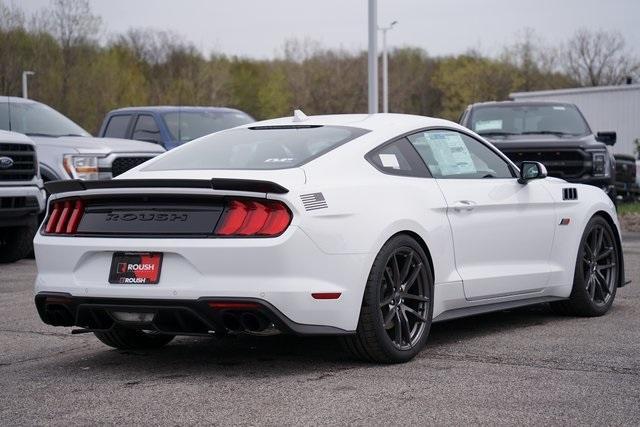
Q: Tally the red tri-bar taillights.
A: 2